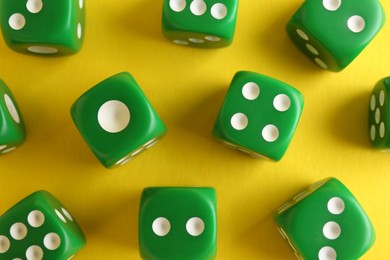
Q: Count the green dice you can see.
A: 10